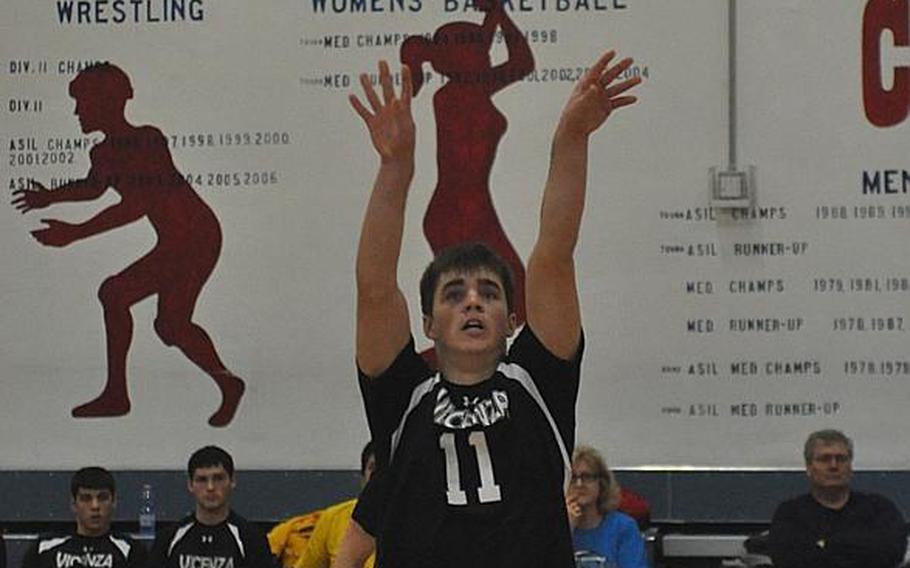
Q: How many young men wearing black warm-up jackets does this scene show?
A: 2